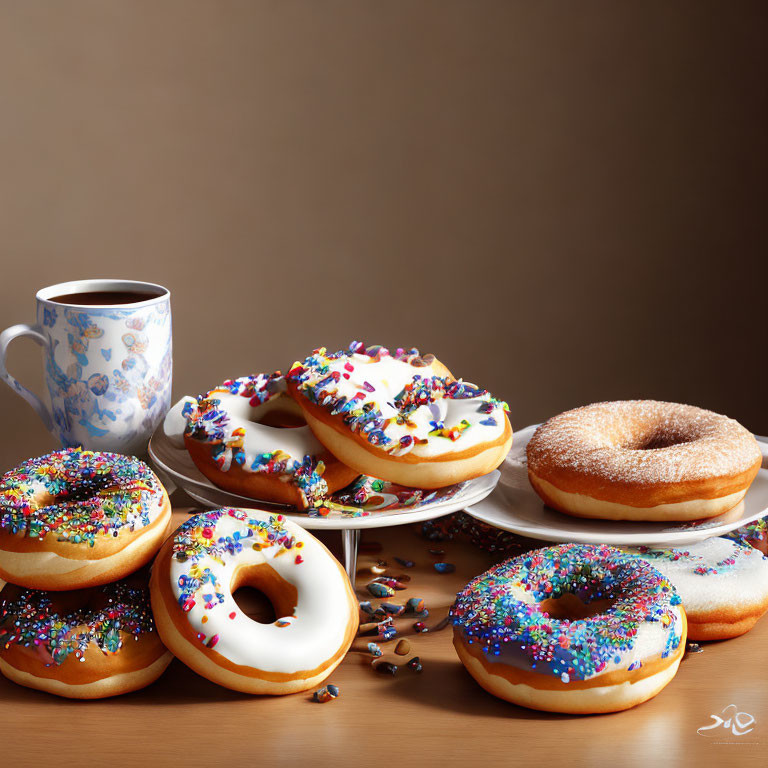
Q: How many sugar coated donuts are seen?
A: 1